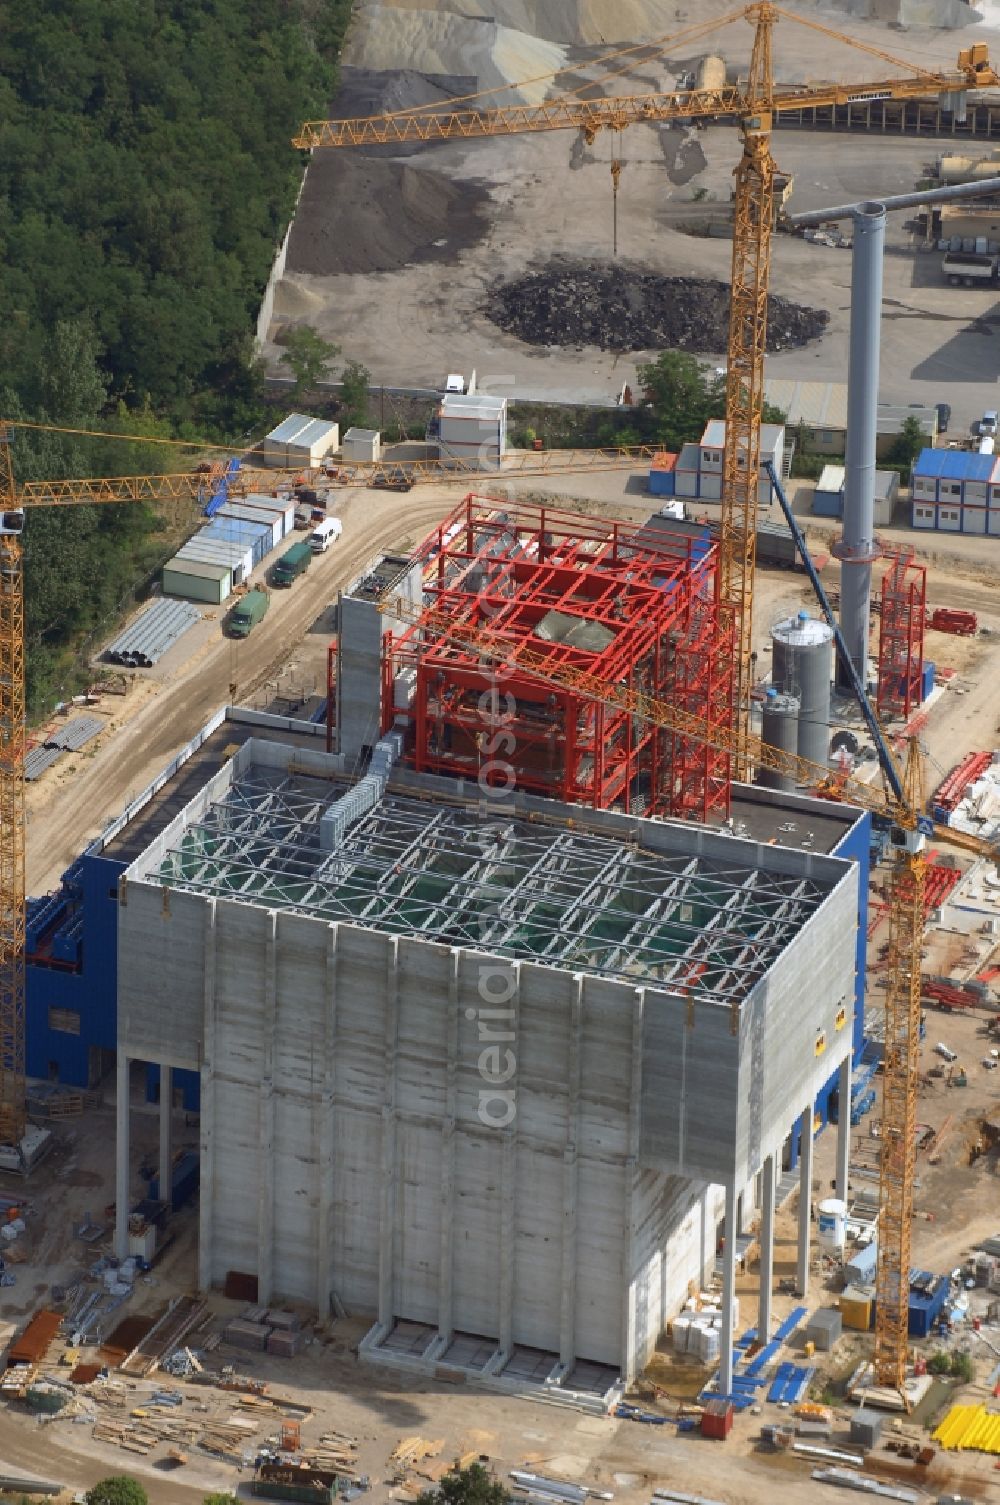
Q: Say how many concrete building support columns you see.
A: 6